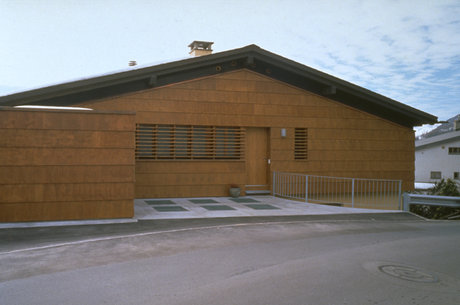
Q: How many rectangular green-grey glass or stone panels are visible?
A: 6